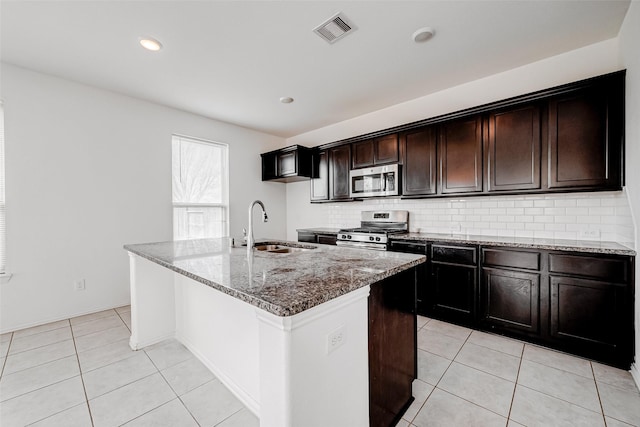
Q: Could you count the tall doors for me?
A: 6